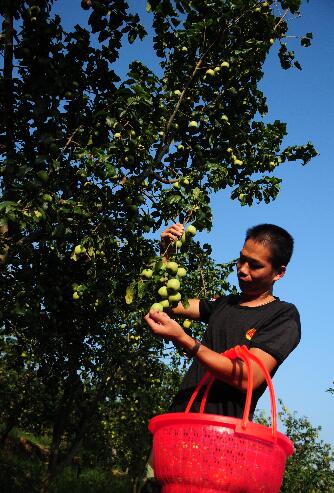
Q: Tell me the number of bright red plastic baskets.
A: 1